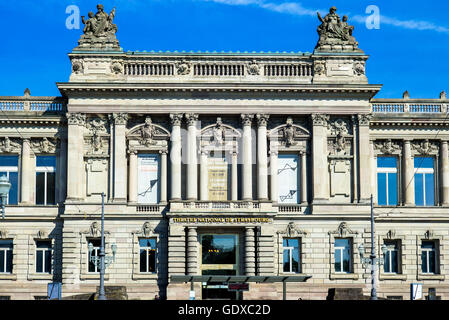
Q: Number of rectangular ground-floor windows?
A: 8